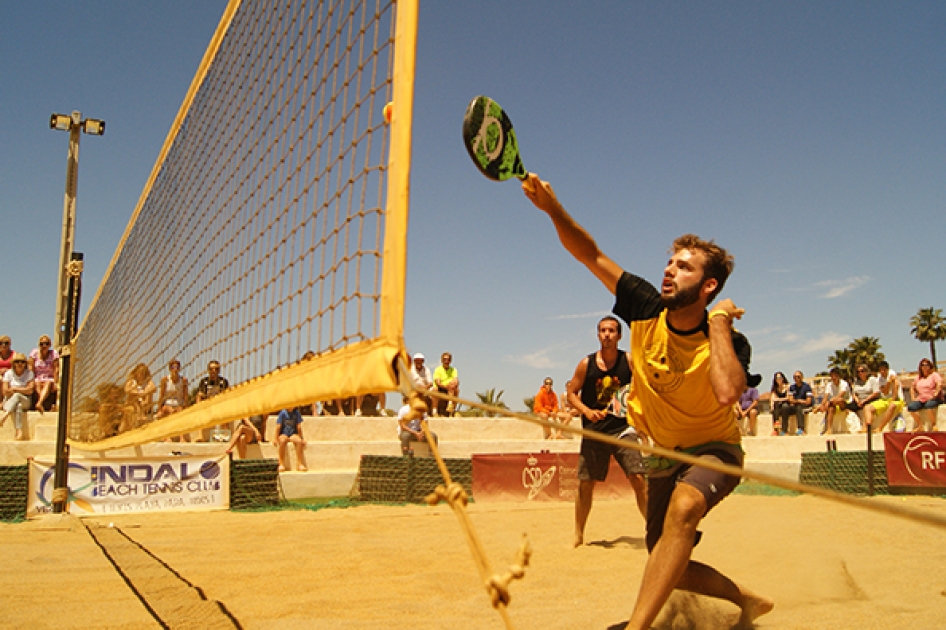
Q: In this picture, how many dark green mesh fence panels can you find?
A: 4